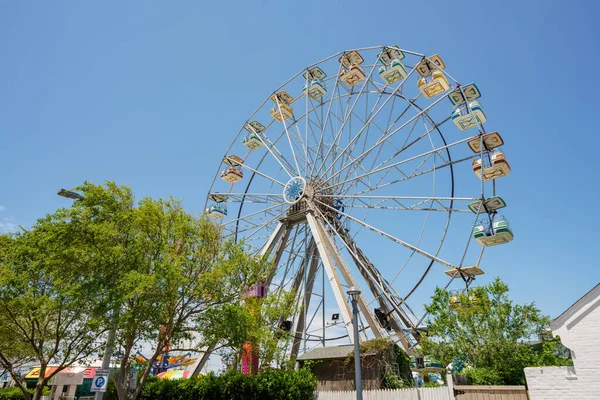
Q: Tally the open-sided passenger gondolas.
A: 12